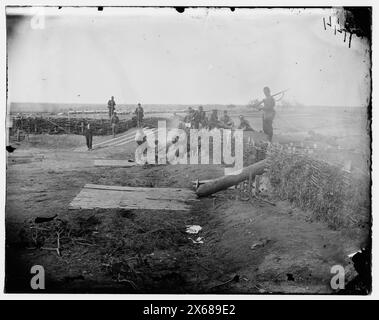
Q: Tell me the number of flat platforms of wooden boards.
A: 2